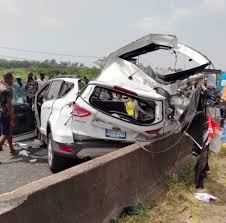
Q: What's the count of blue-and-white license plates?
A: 1